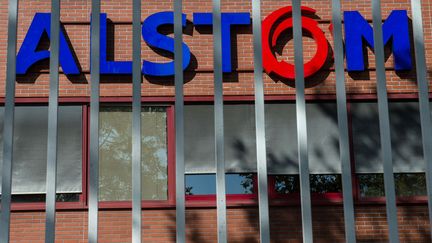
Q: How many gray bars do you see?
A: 11